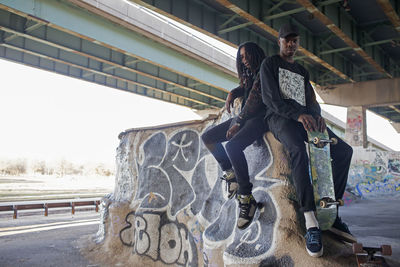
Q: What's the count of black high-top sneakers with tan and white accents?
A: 2